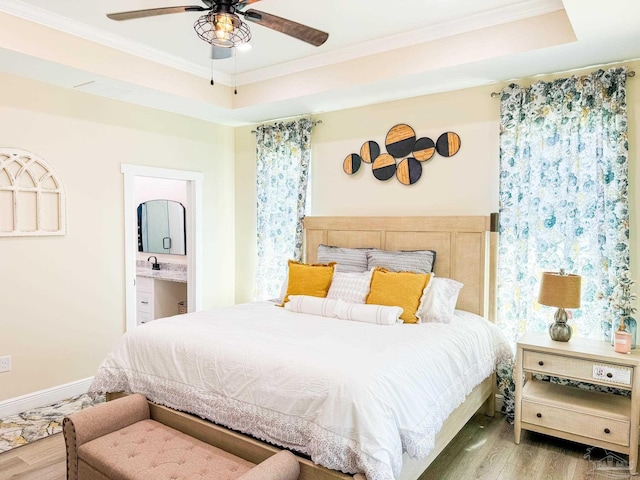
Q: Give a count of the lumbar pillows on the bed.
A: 2